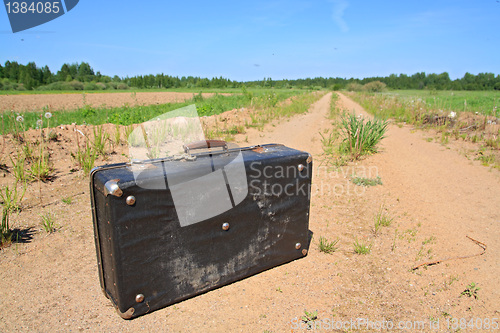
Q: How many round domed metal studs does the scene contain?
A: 5